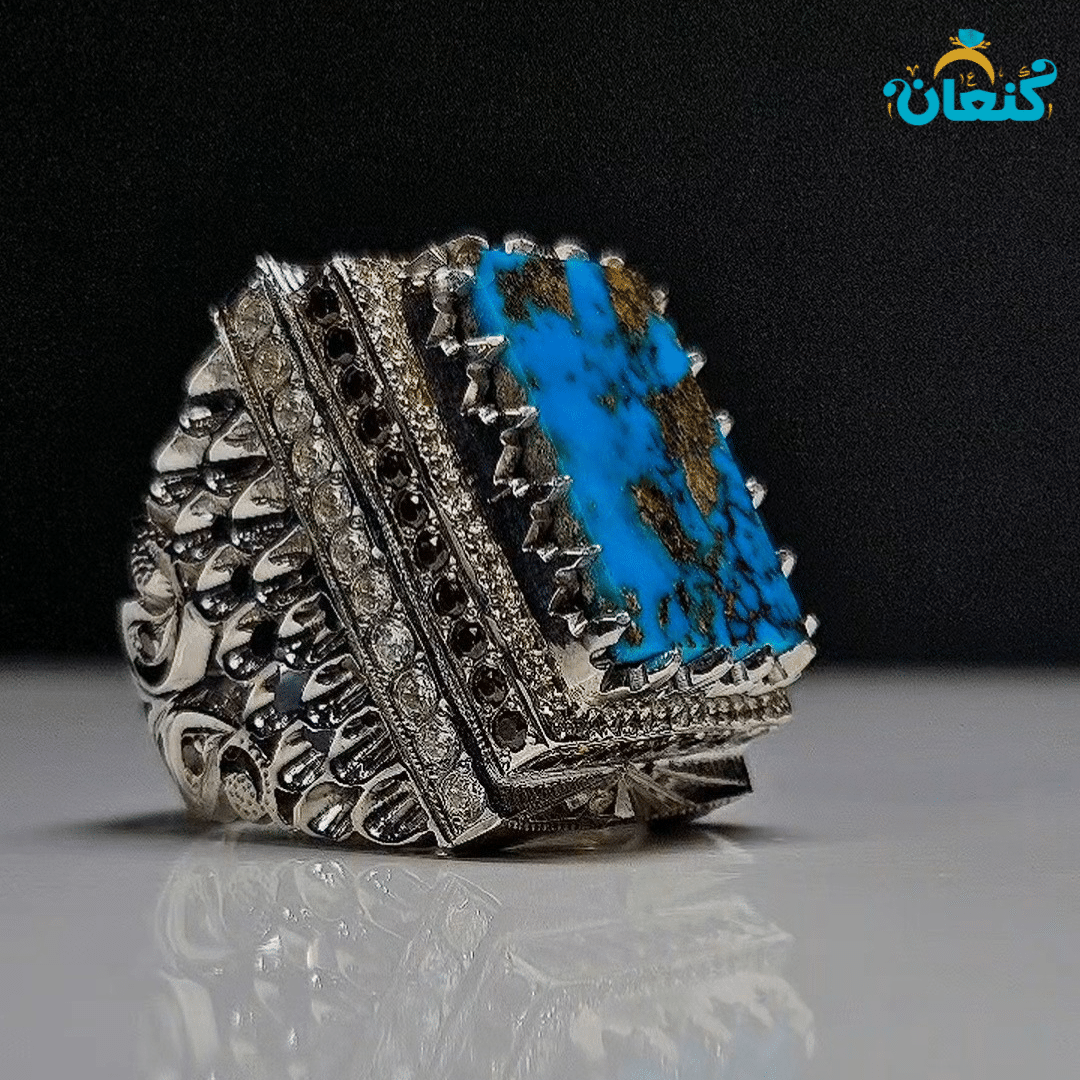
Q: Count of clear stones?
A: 11